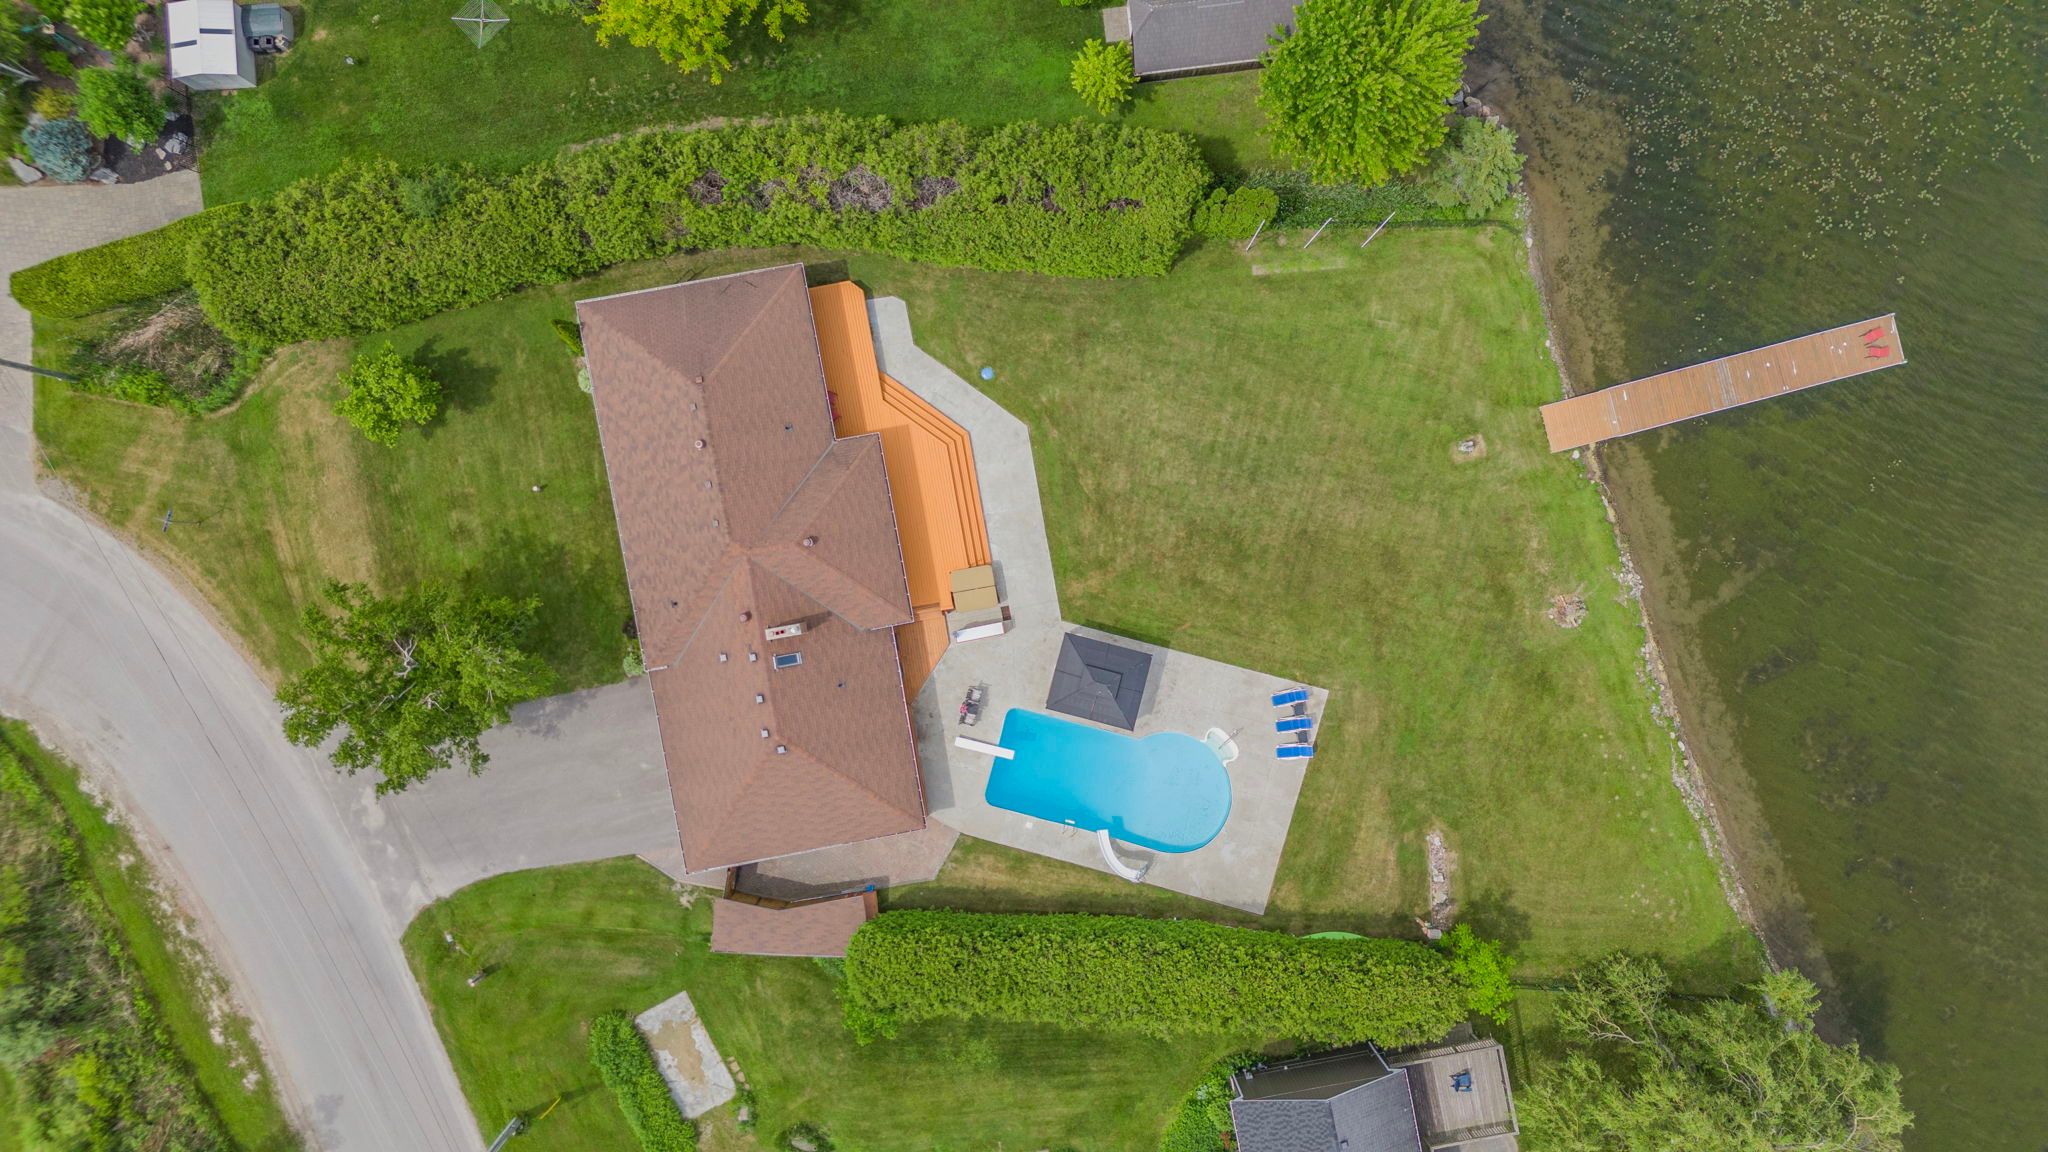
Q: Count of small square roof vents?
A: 9